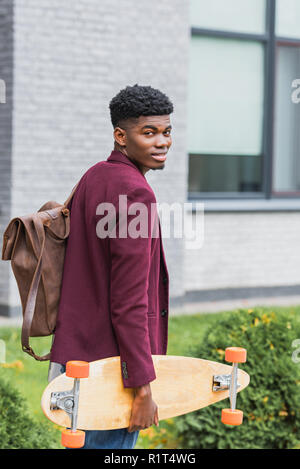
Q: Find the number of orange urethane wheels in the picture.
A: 4